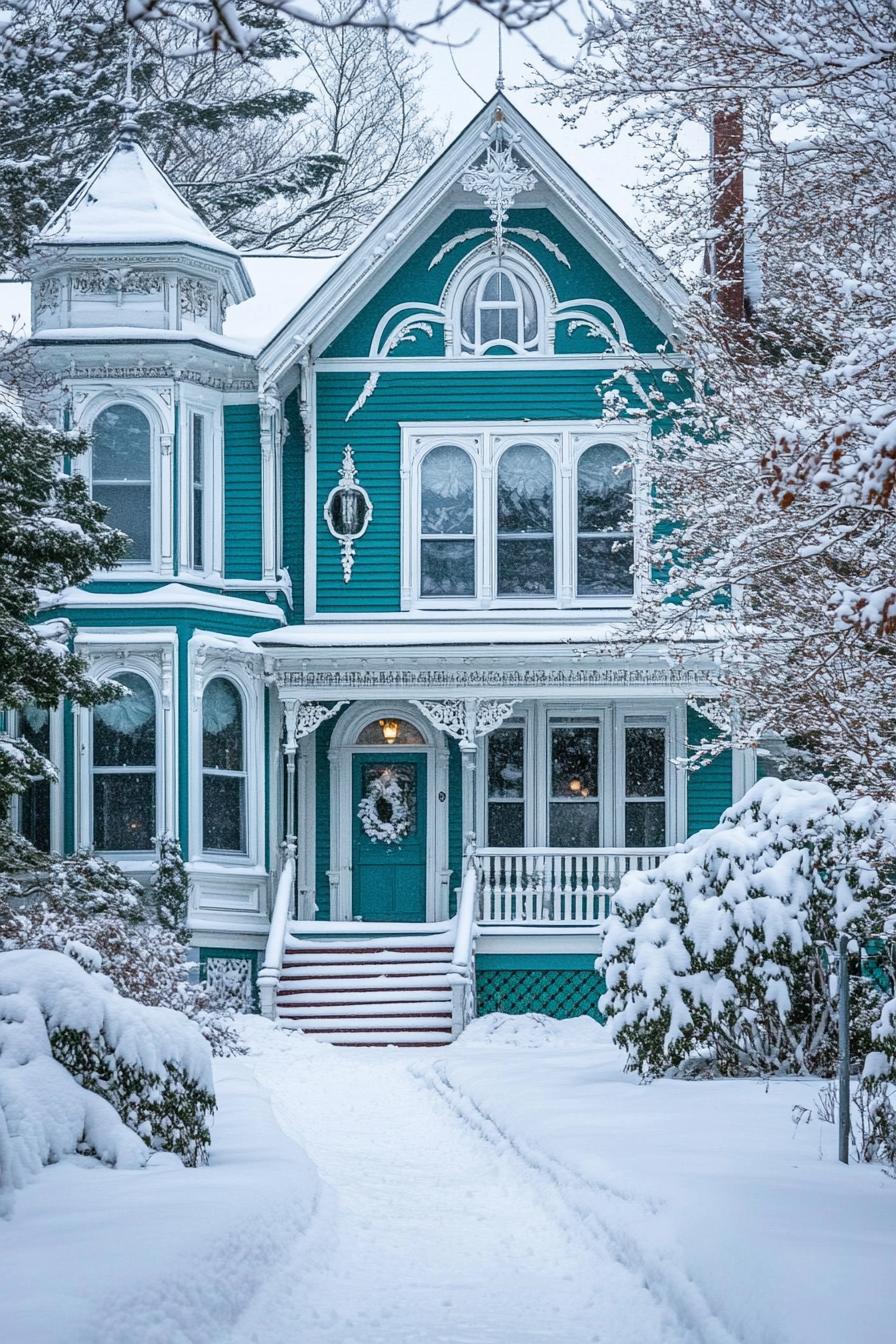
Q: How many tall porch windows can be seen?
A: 3